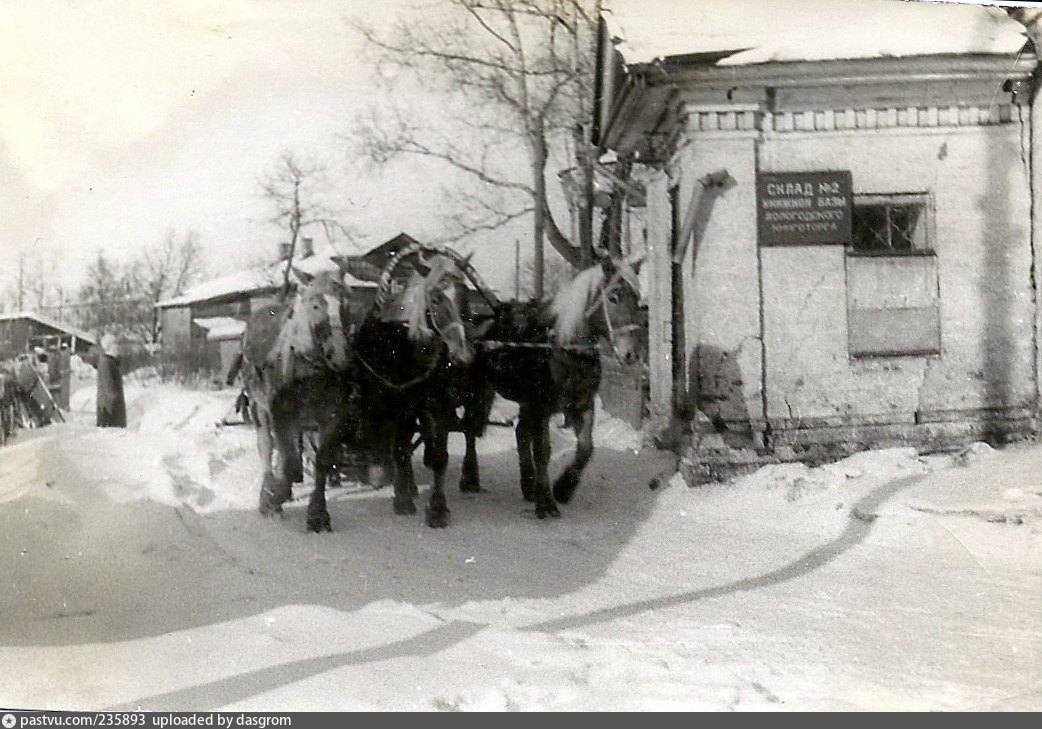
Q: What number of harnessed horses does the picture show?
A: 3